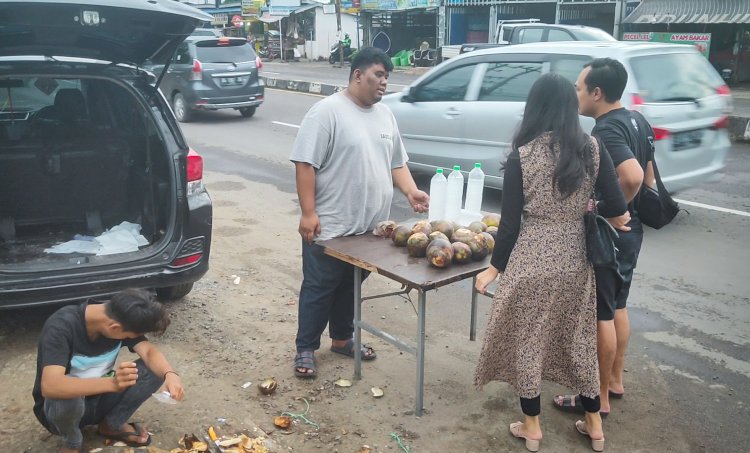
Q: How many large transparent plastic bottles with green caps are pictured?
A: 3